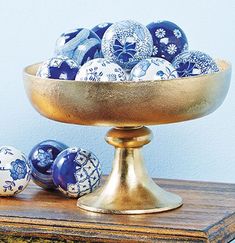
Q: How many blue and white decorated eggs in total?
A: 11